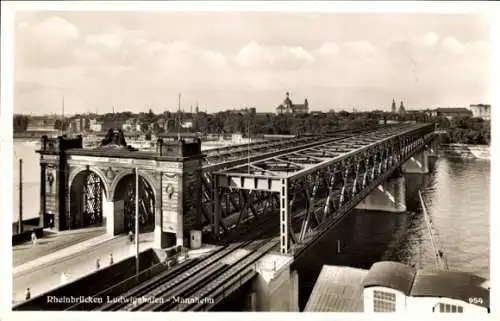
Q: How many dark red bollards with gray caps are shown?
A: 0